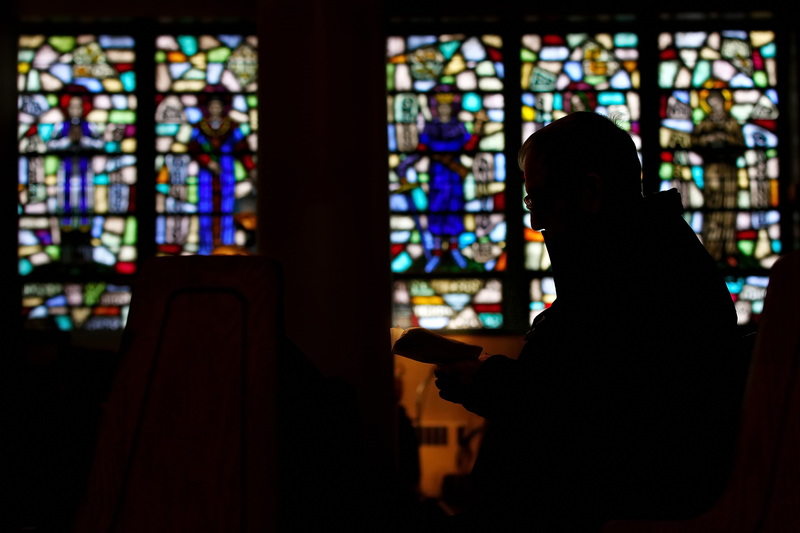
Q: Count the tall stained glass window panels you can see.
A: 5